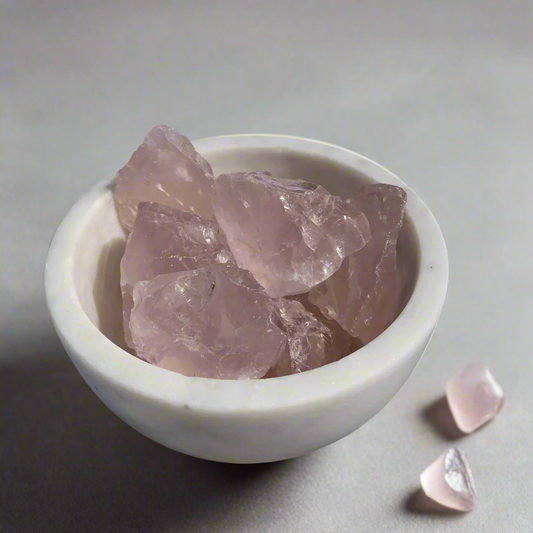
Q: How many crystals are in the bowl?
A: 6